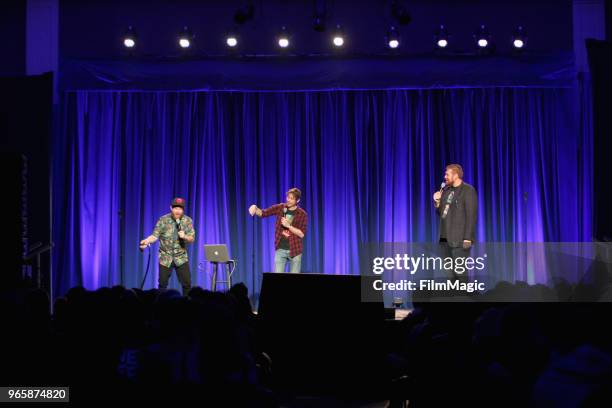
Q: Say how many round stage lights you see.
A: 9